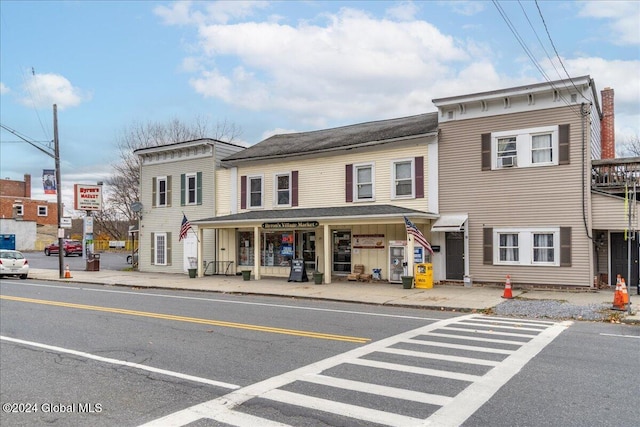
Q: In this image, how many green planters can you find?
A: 4